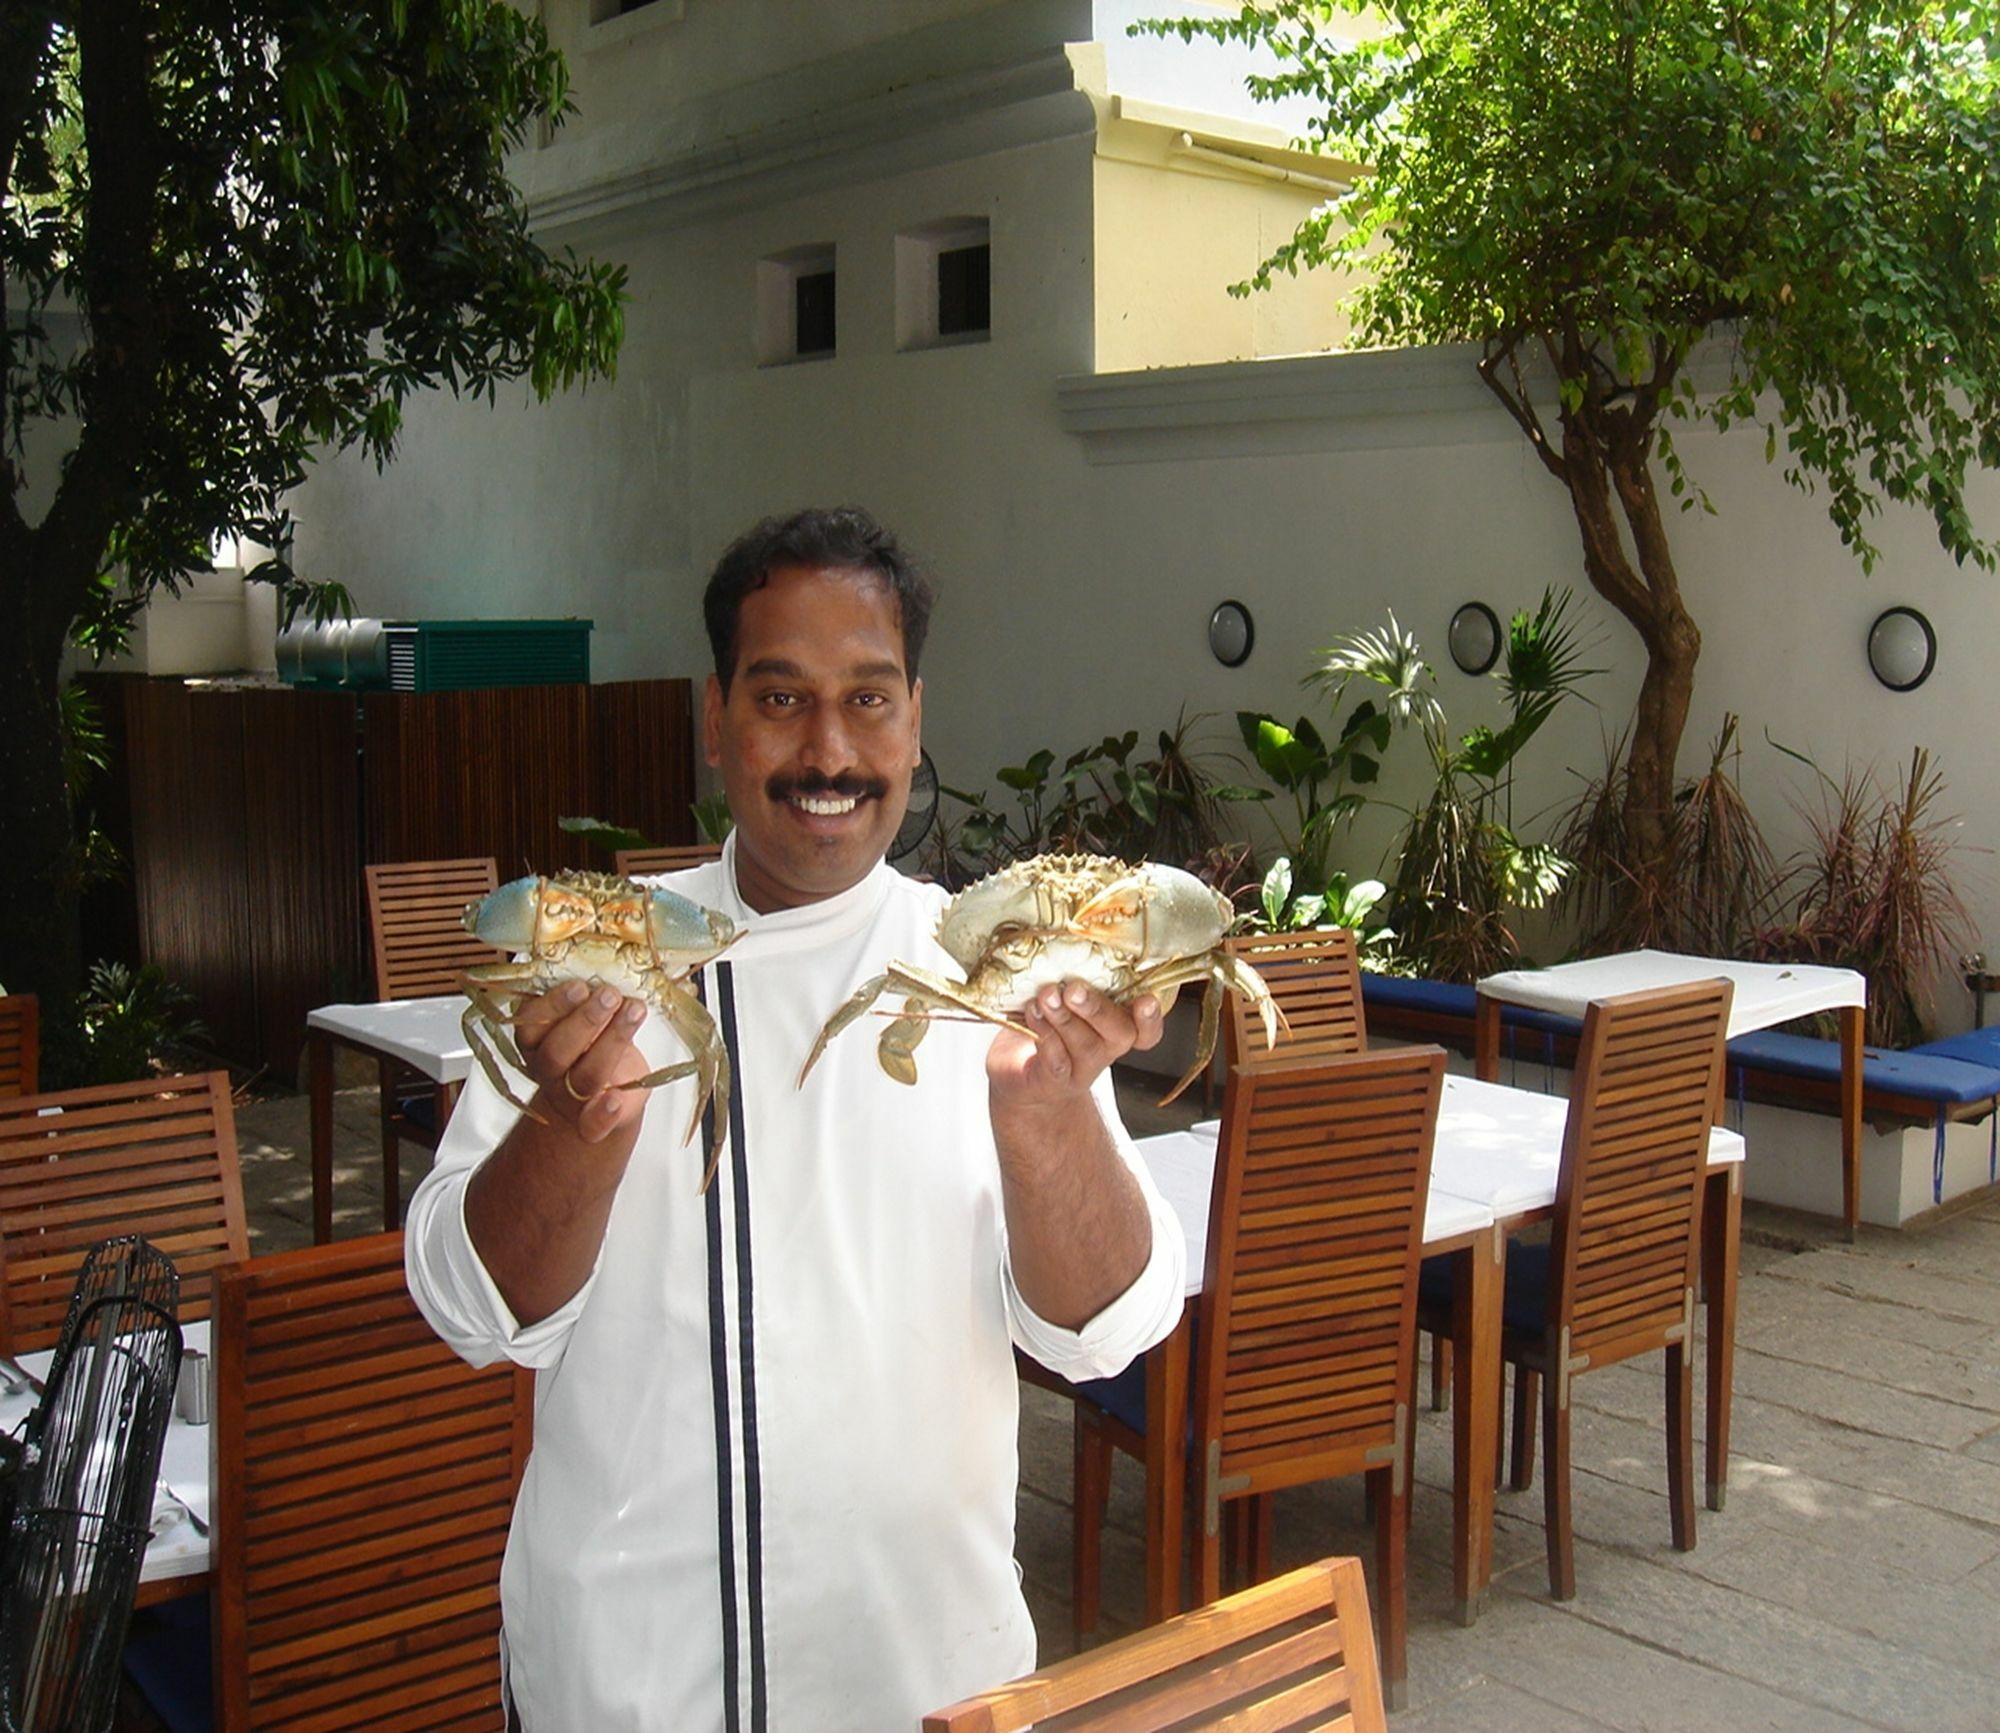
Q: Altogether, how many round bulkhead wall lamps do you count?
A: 3